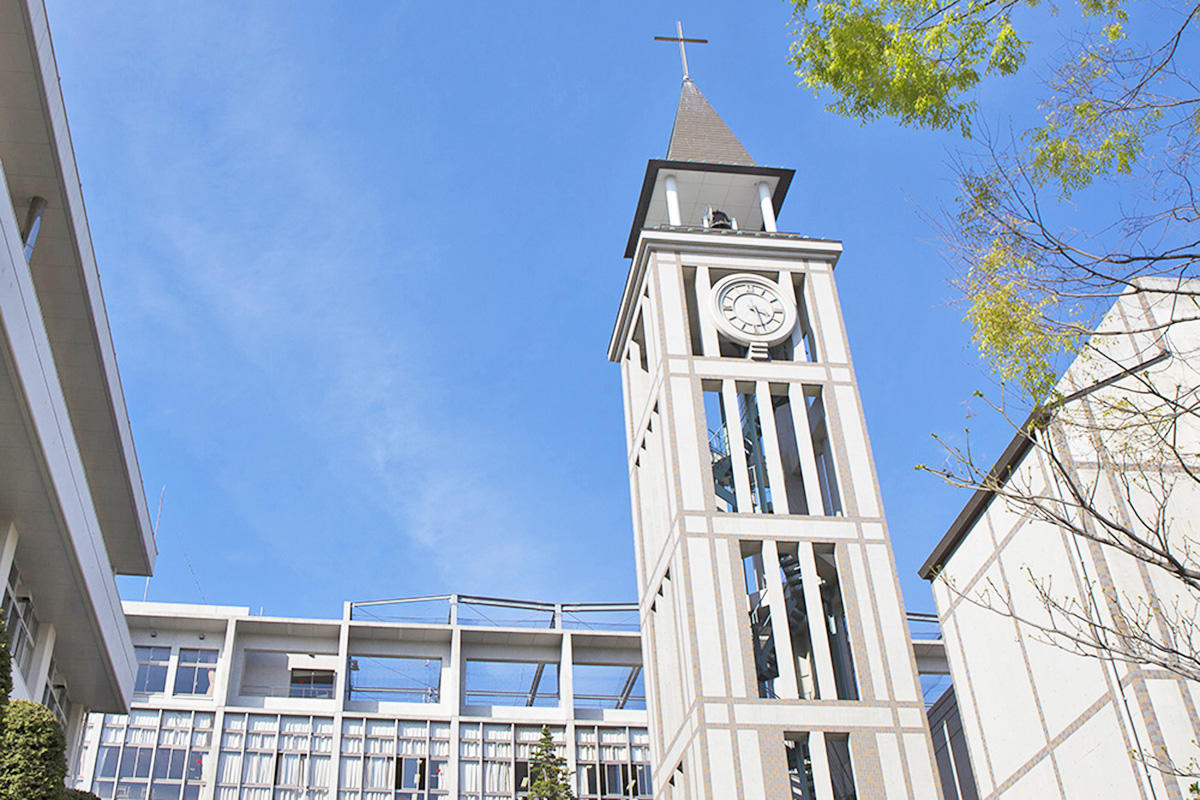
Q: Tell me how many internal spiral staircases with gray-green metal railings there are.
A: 1